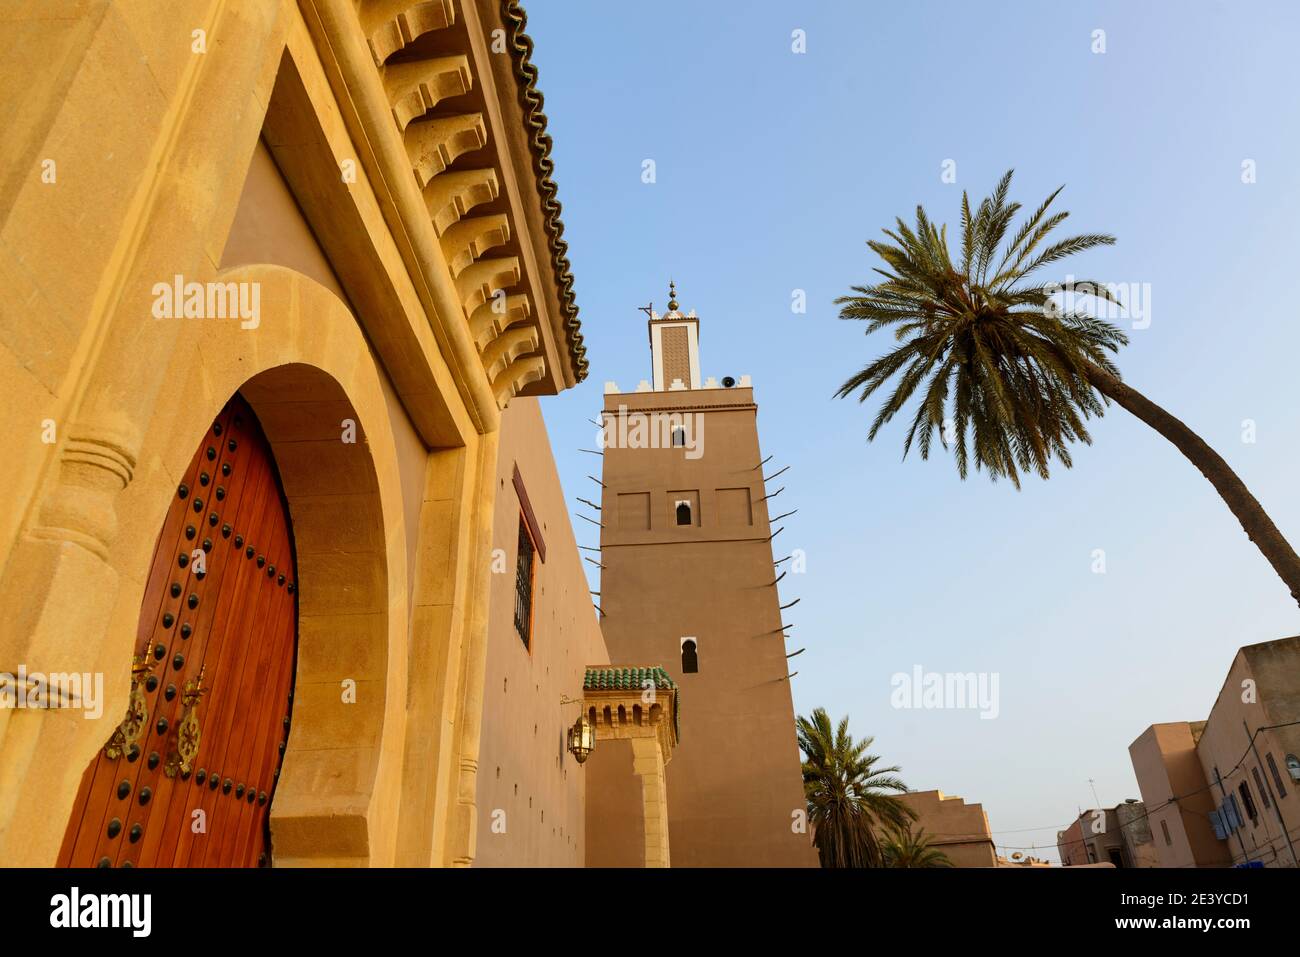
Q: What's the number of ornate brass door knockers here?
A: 2